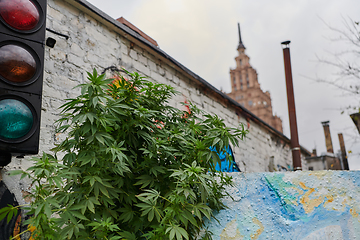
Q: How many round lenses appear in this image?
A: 3